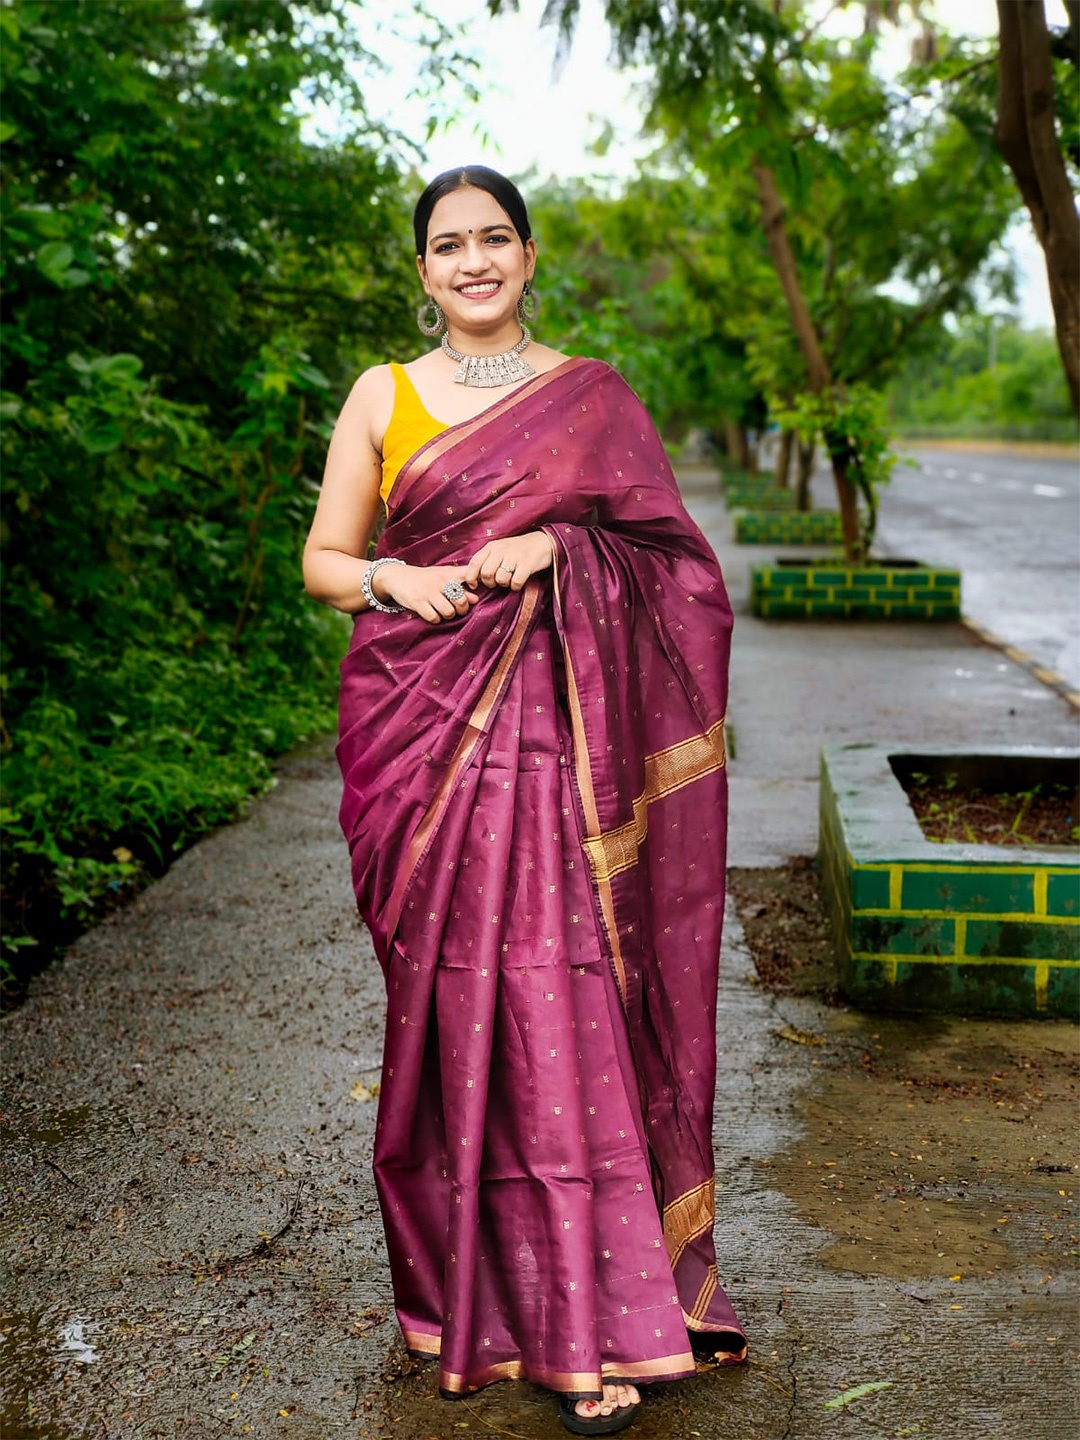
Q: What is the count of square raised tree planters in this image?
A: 5